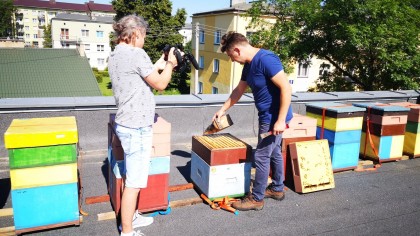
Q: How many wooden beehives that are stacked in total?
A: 7